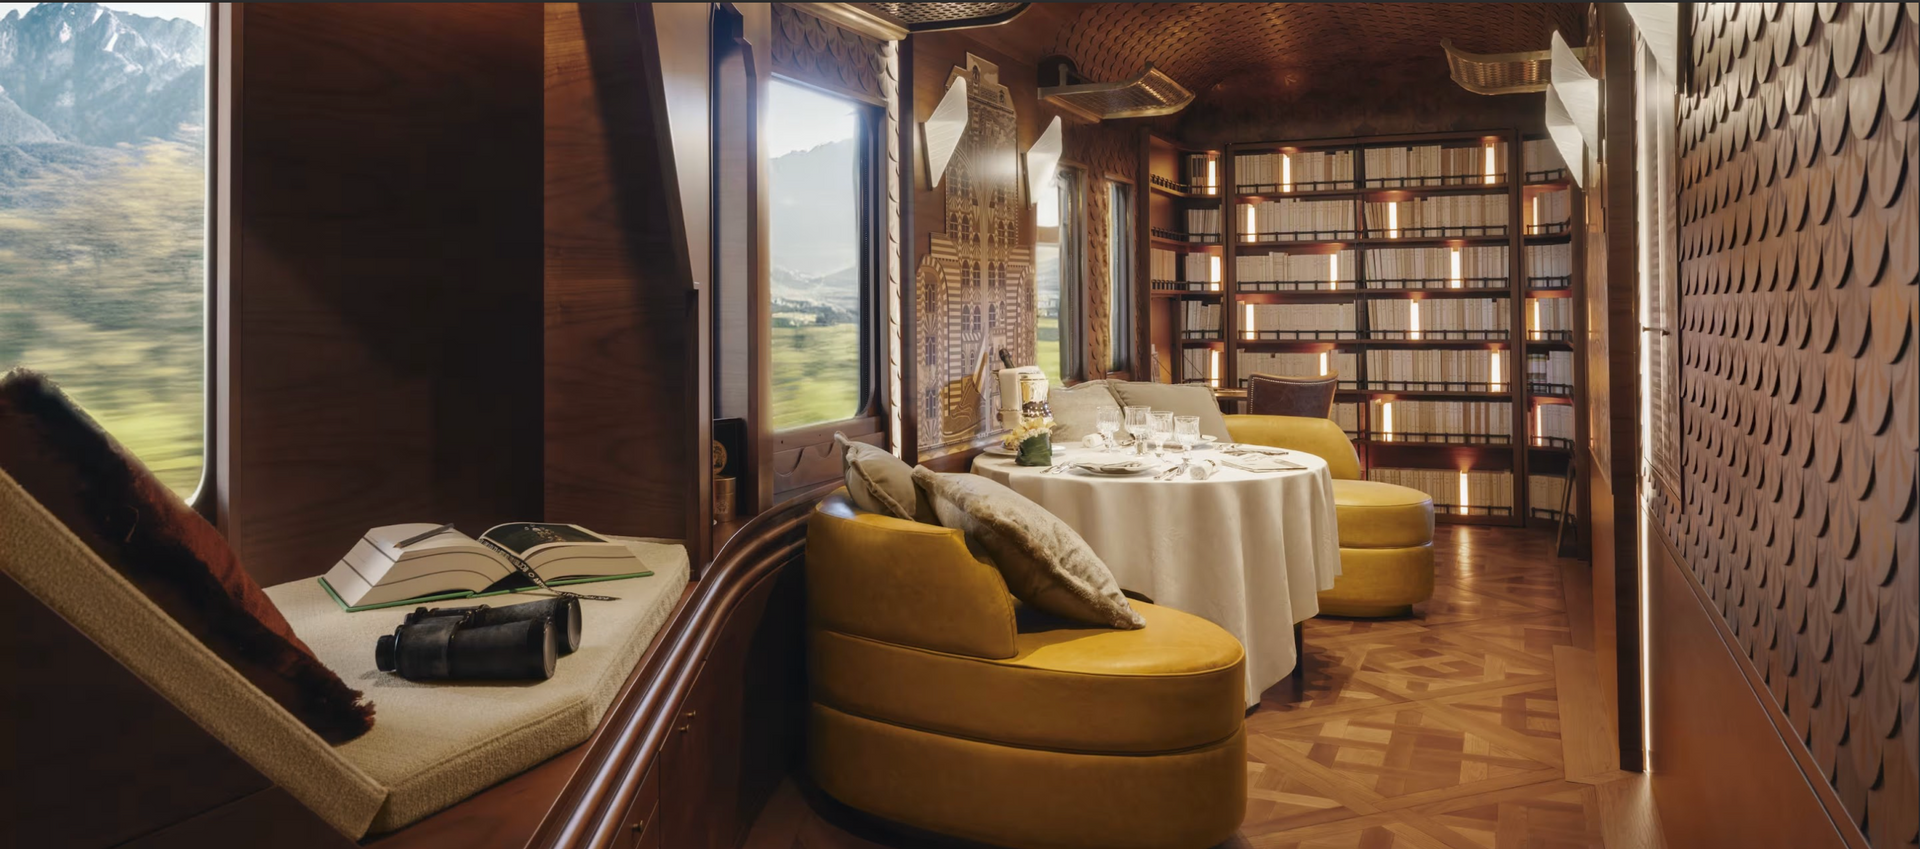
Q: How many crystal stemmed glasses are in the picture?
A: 4